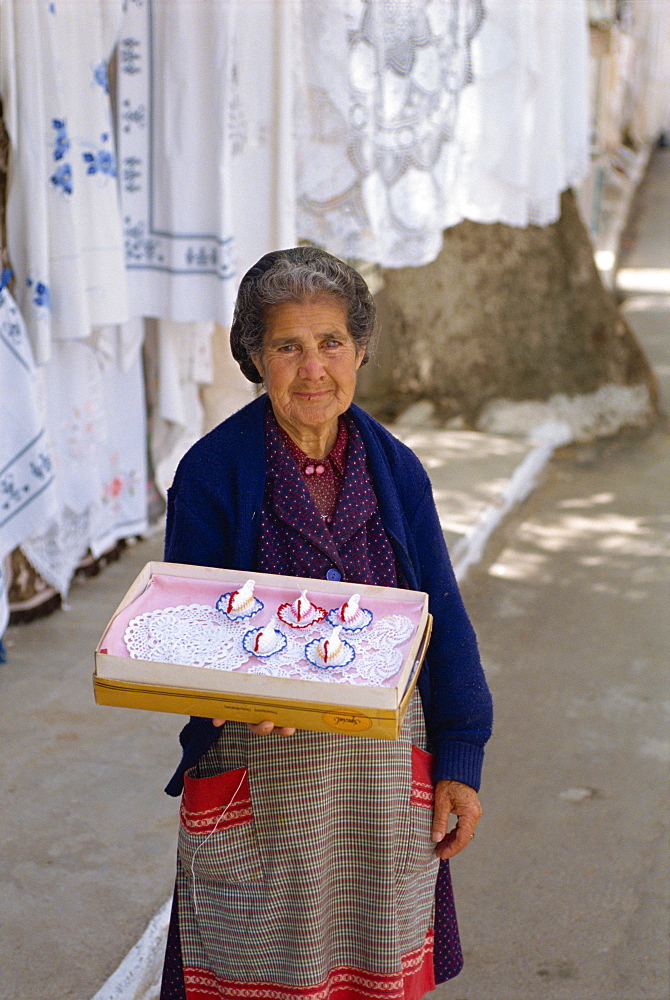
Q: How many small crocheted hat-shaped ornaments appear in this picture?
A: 5